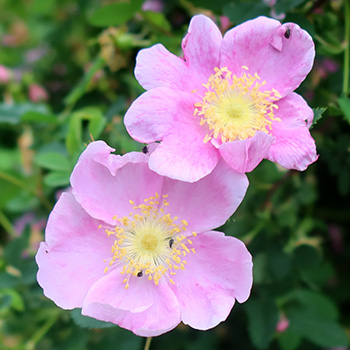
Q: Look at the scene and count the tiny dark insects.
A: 4